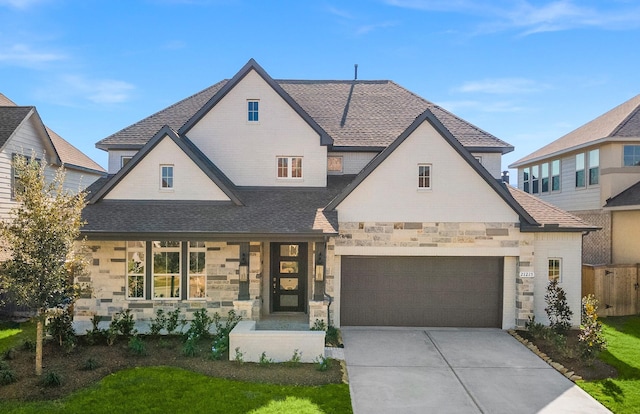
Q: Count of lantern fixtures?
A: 2